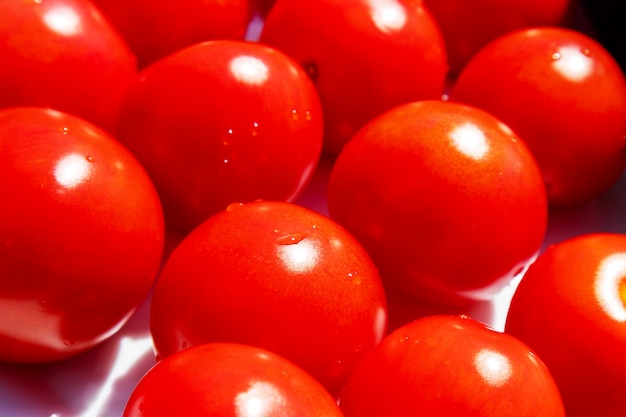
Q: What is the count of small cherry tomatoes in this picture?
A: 12